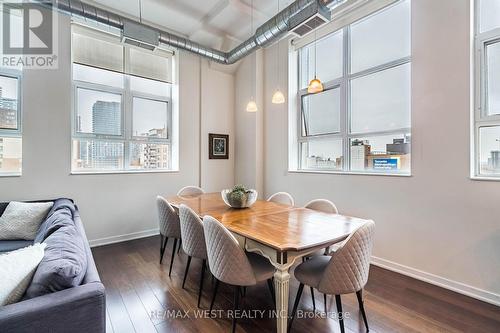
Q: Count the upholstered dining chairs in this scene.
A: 7